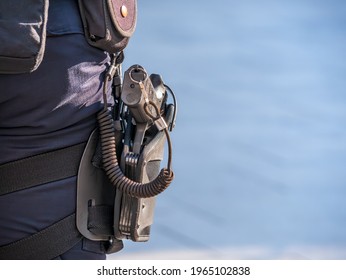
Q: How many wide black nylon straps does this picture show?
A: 2